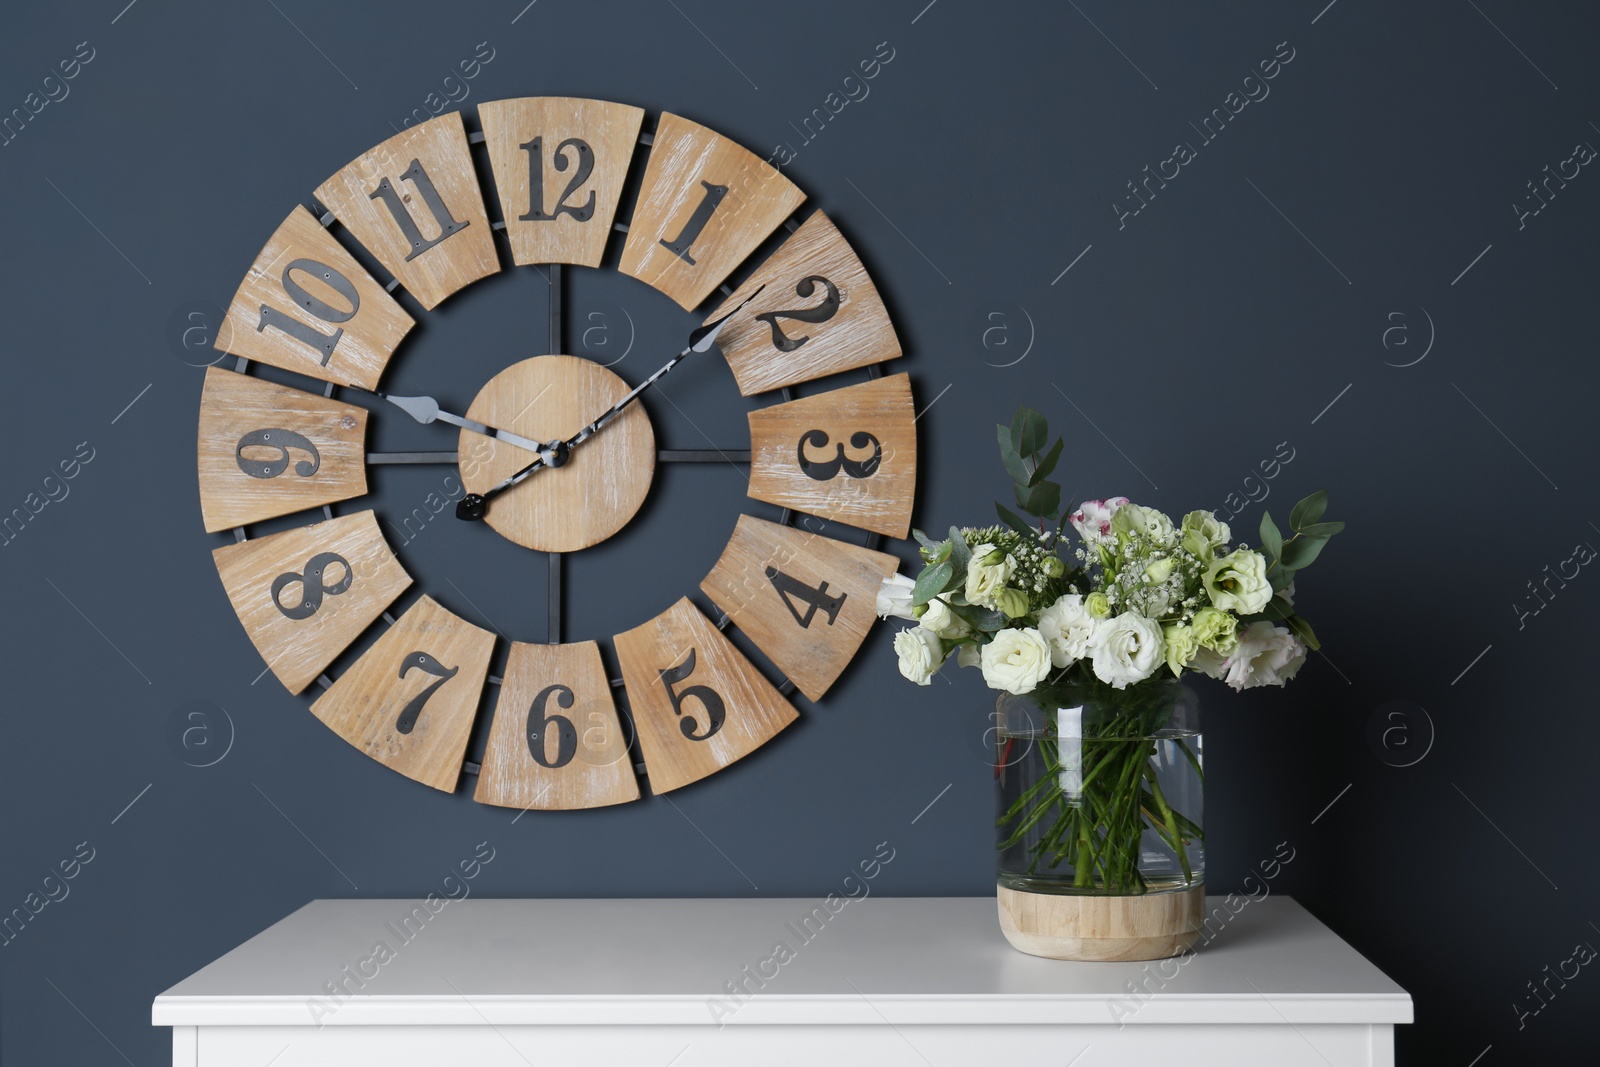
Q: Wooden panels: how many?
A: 12